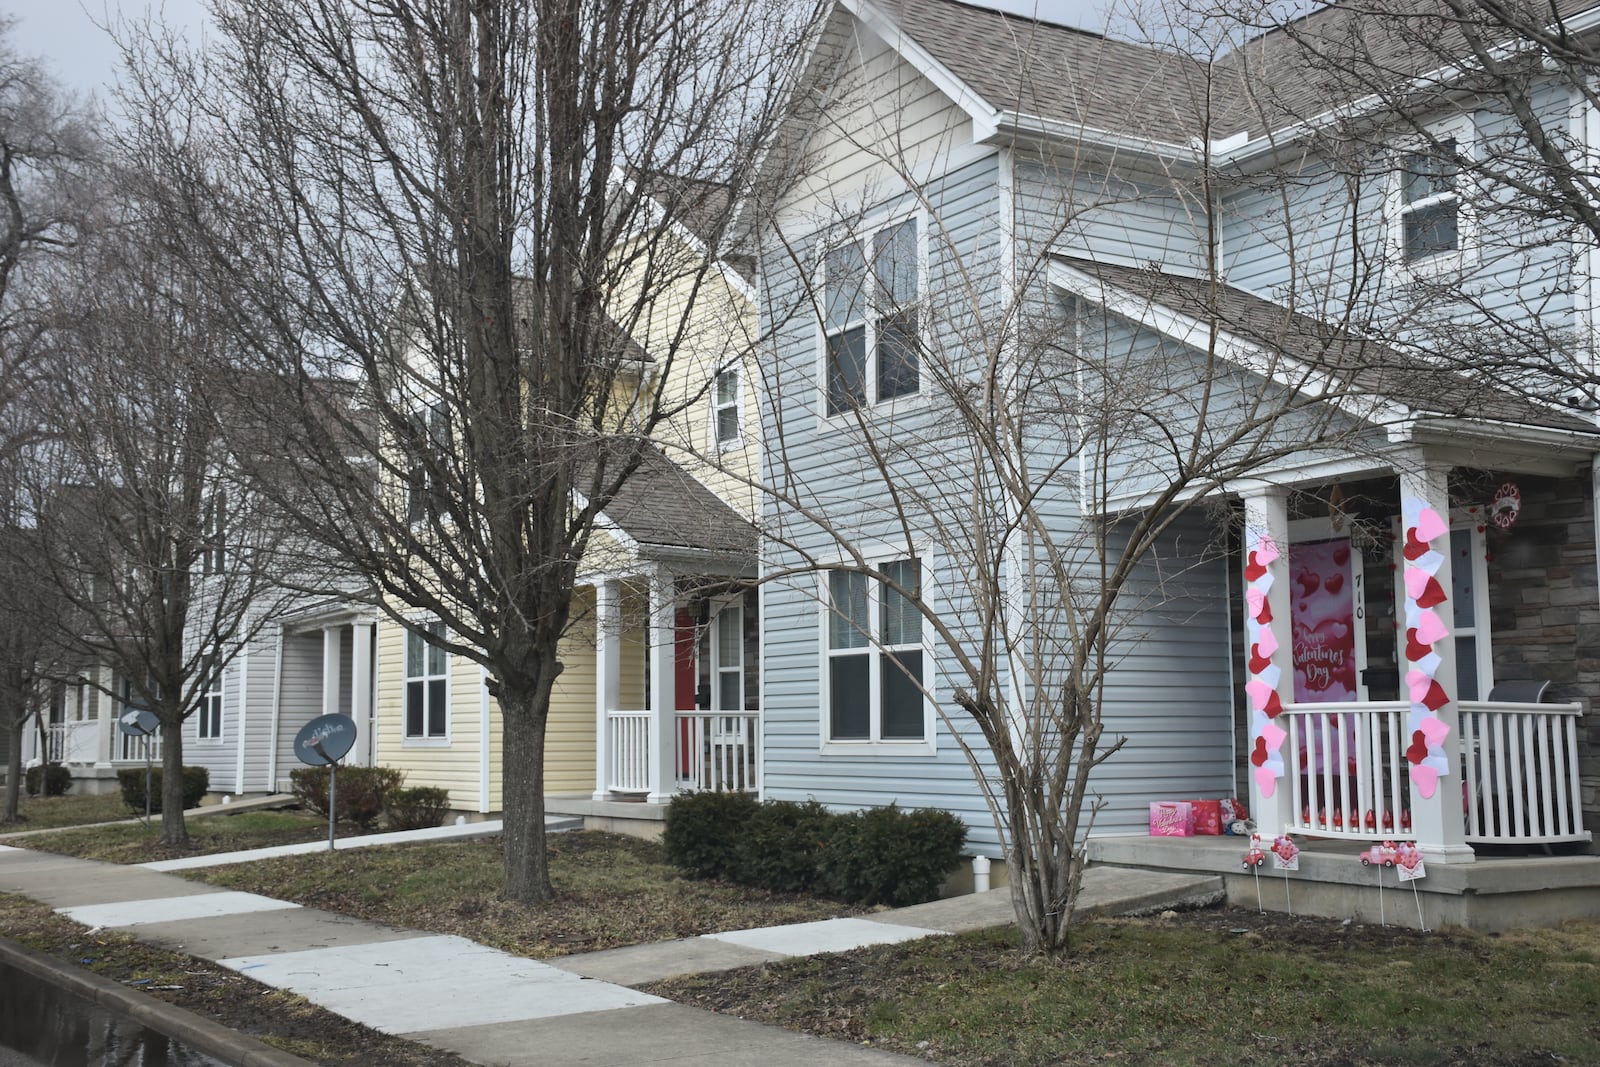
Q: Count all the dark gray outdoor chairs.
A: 1